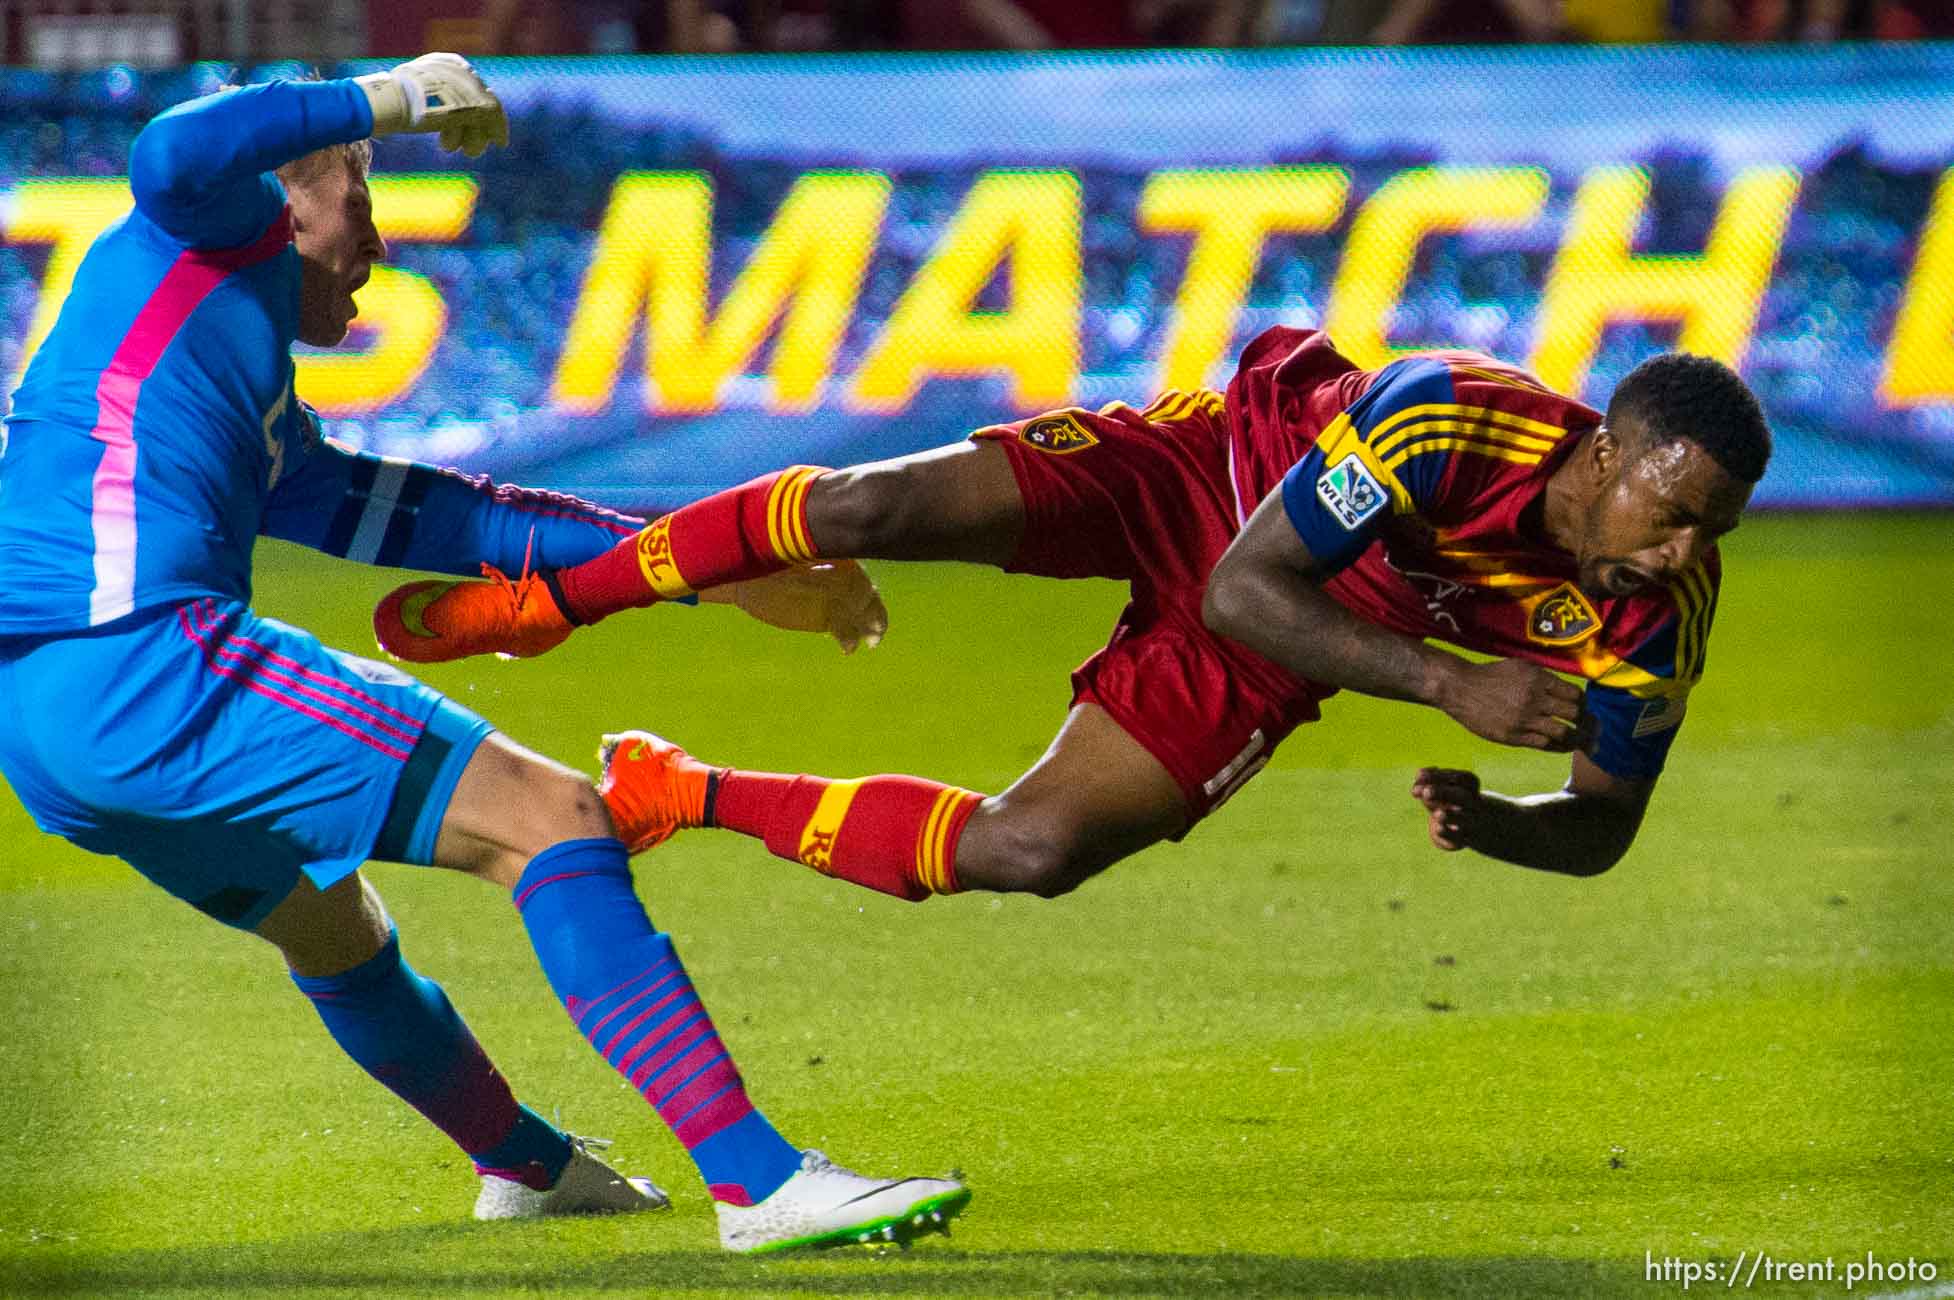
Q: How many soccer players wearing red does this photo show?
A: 1